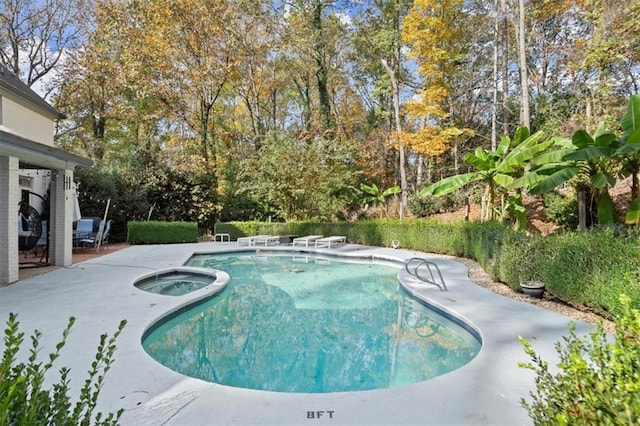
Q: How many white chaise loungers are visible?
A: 4